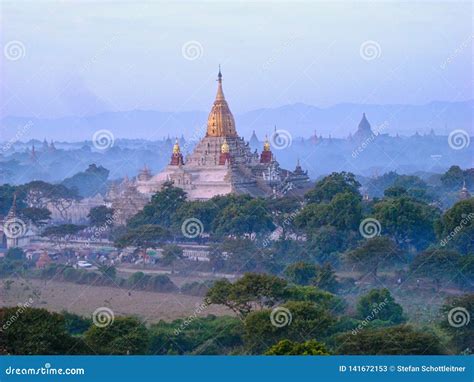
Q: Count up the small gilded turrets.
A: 3